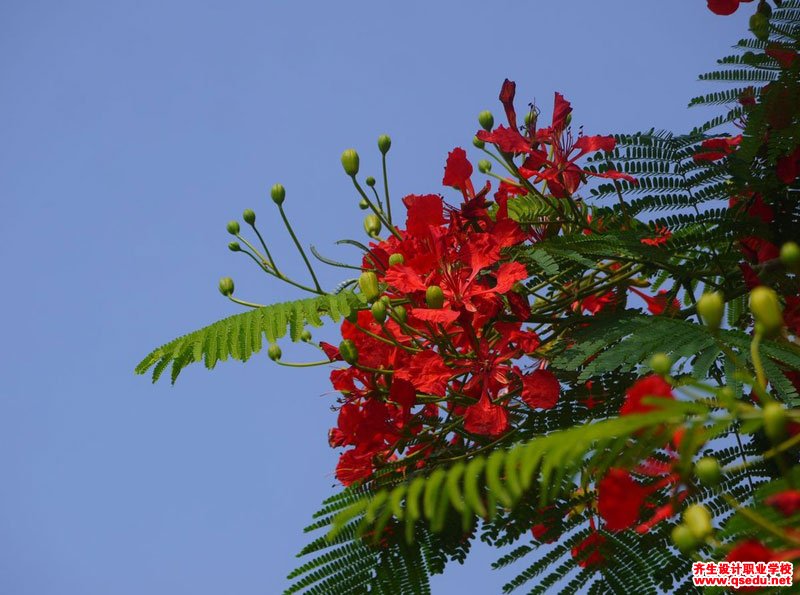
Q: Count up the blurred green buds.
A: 8